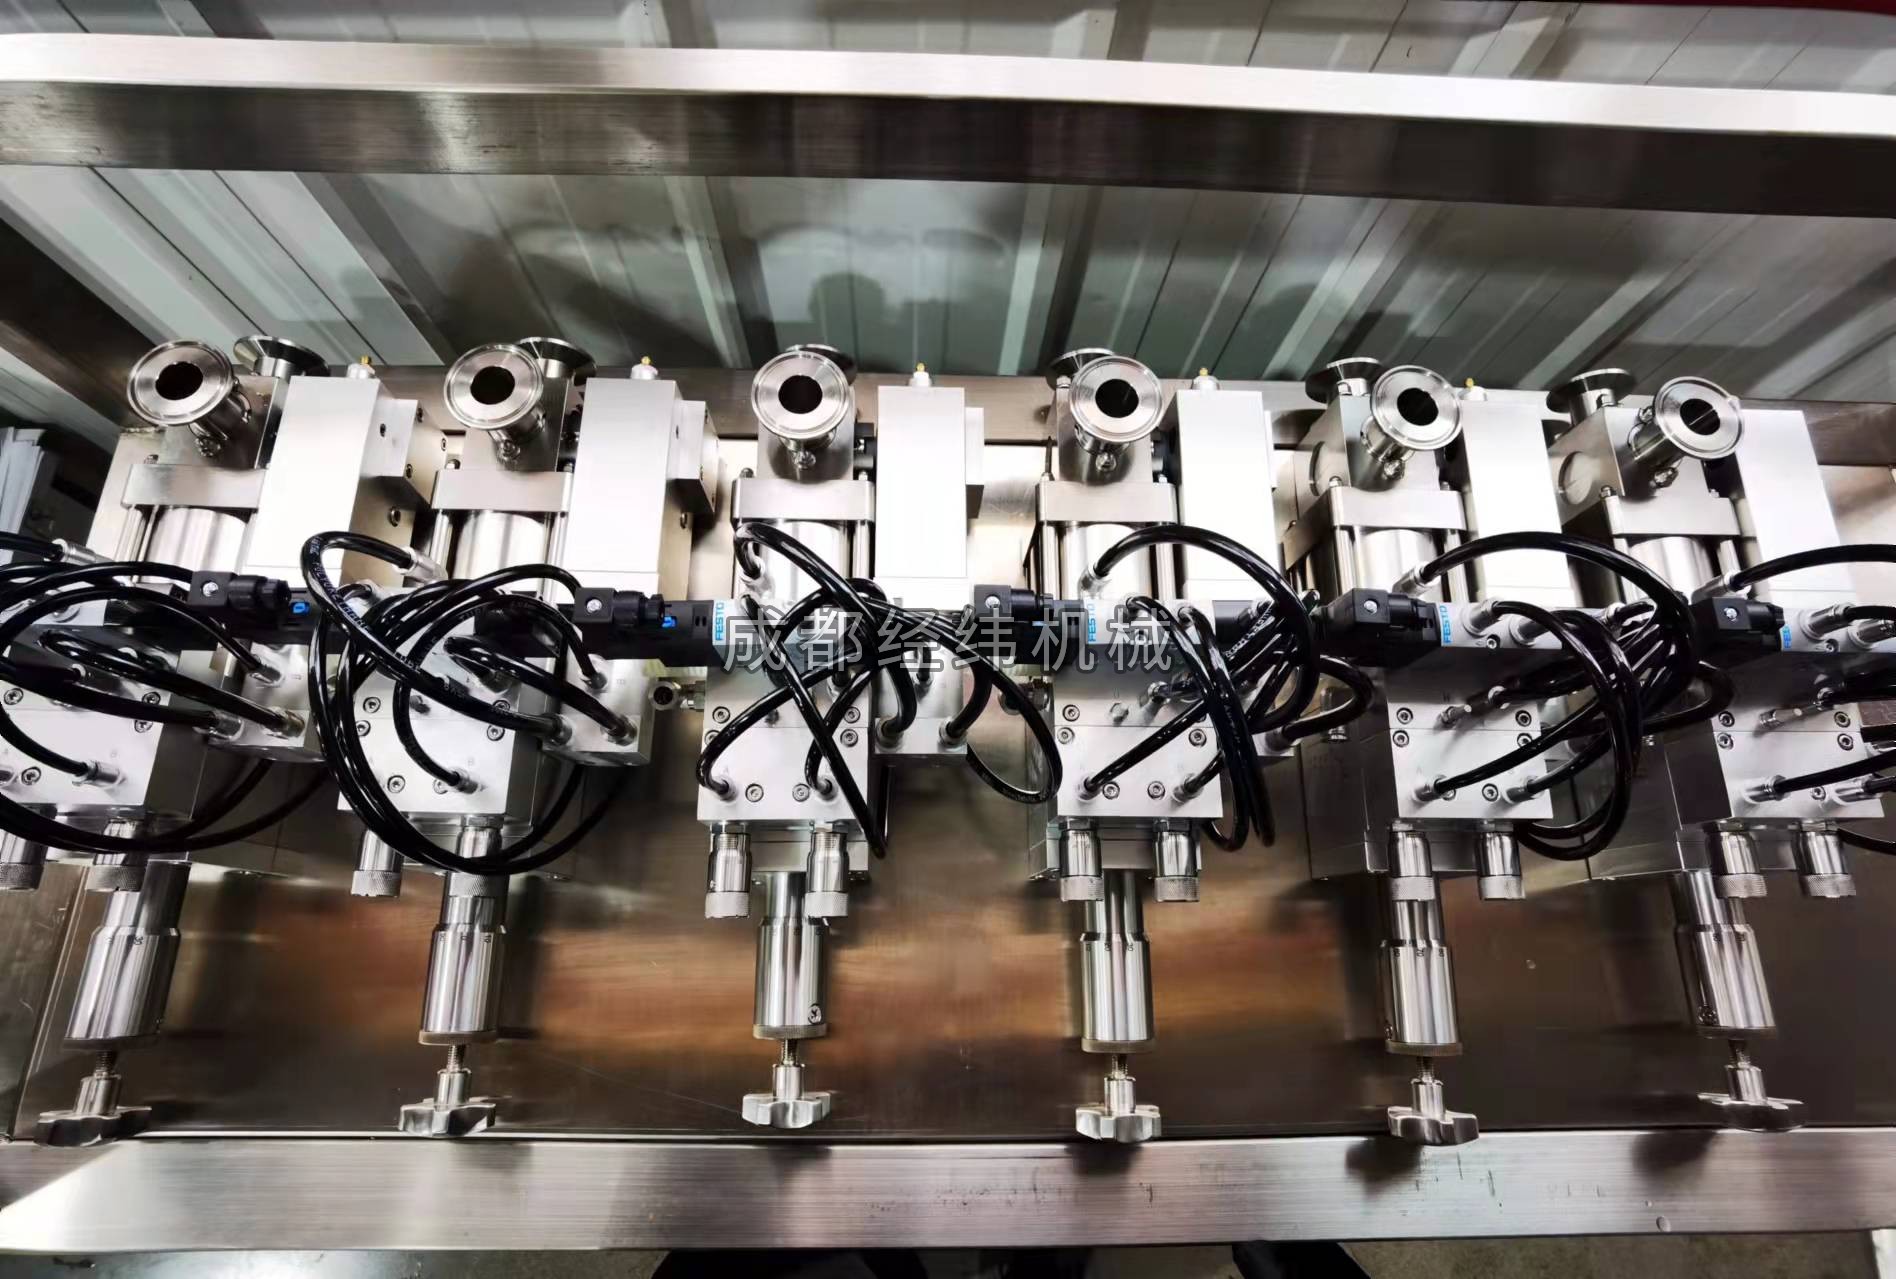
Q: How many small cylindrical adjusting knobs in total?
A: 12